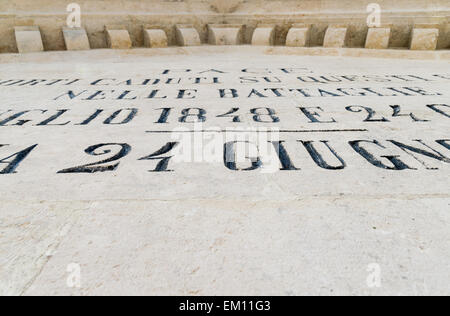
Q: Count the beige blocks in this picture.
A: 11